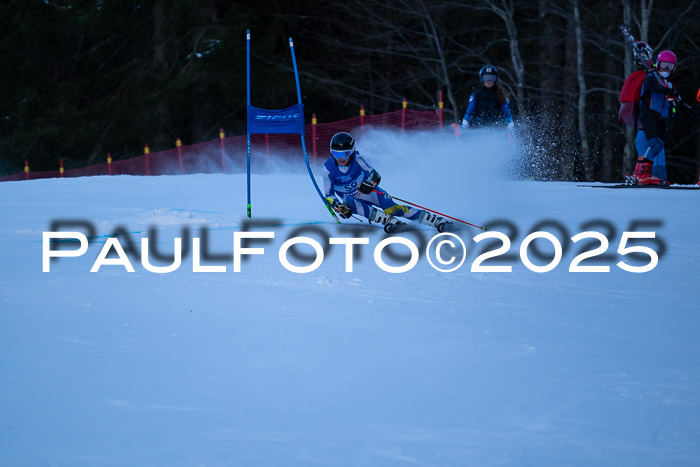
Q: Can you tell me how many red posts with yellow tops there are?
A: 10